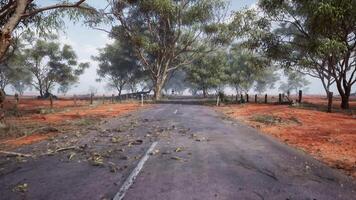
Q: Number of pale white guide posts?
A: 2